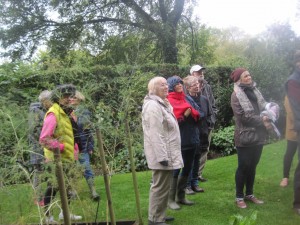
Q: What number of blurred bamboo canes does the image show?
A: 3